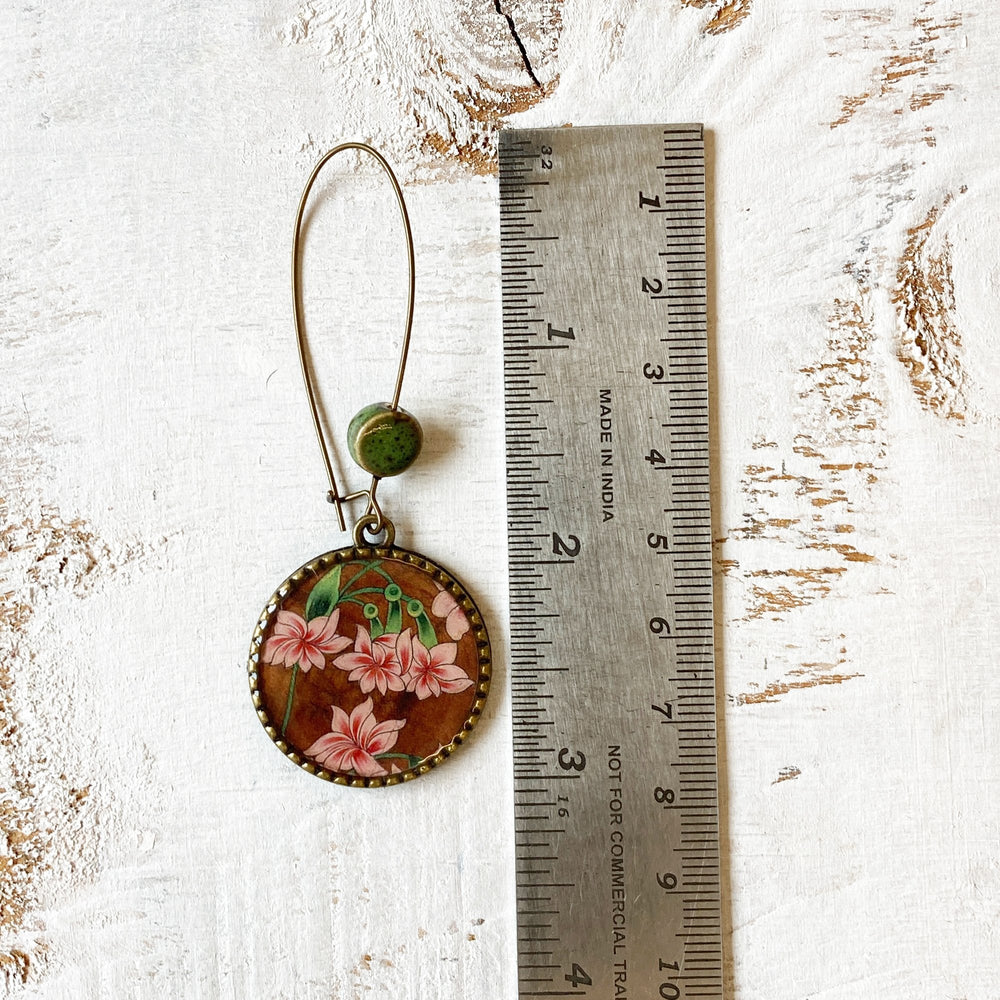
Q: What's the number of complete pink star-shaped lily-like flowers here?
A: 4